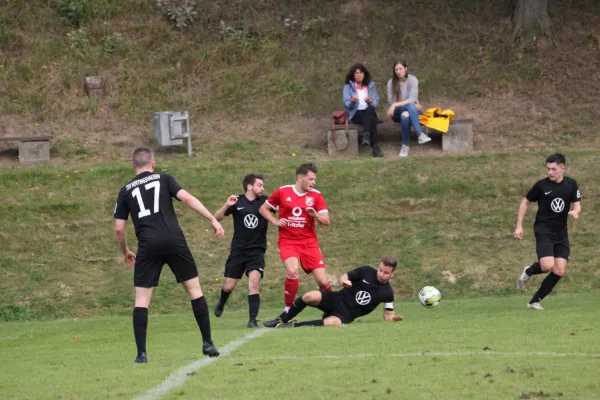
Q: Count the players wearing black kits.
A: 4